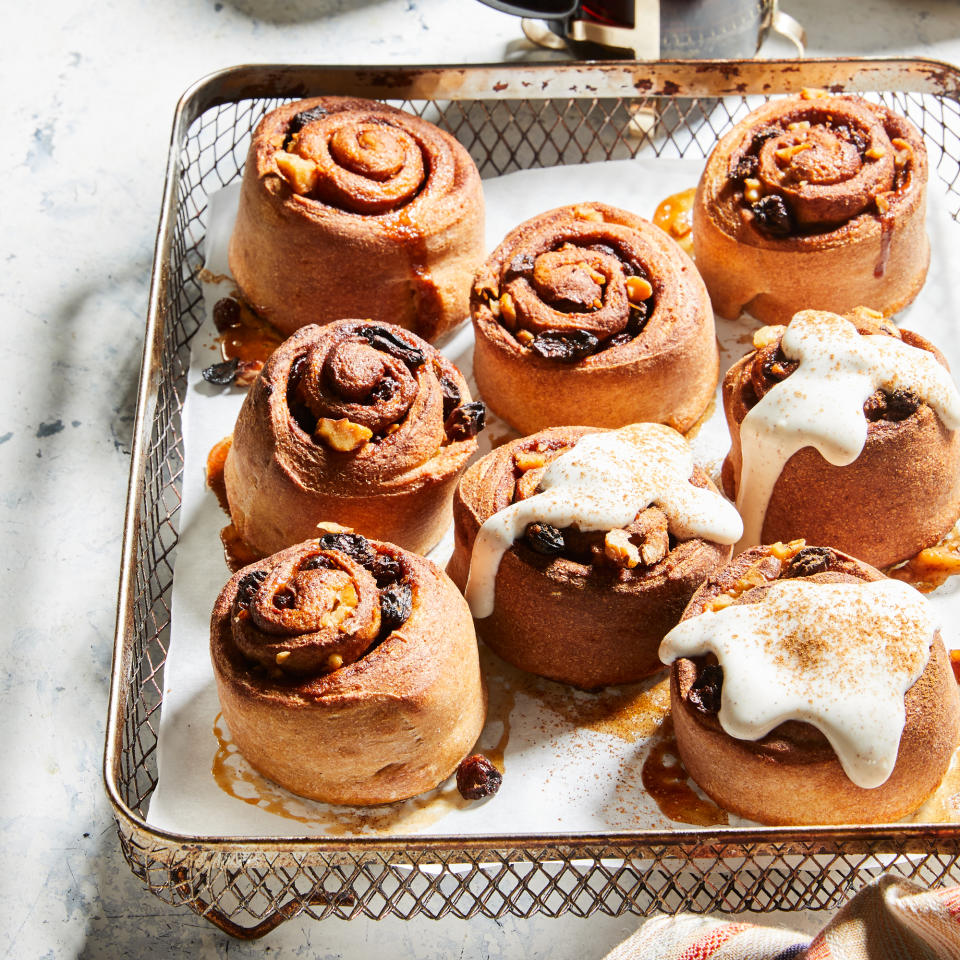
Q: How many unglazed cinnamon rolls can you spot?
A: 5